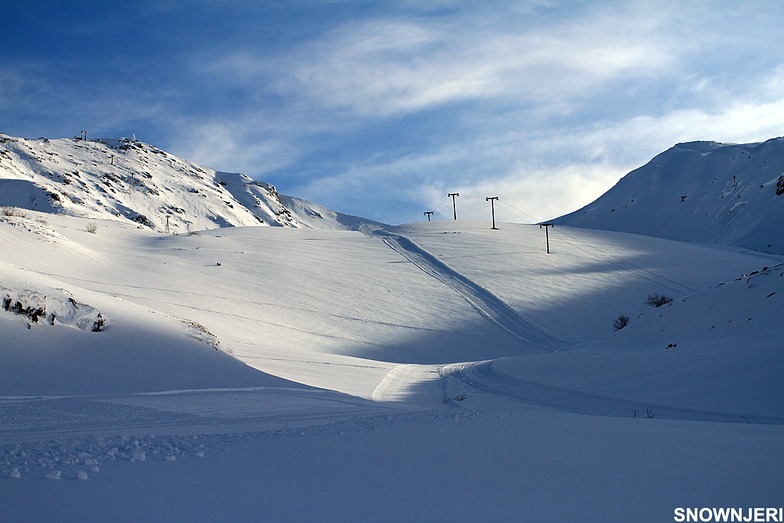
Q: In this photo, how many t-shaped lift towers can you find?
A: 4